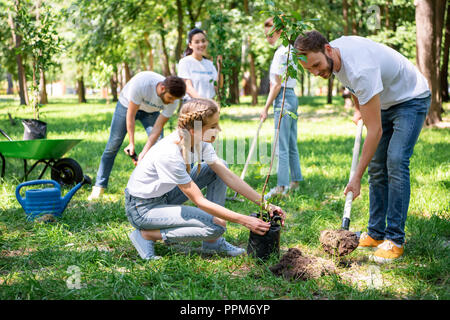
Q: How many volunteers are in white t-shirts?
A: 5